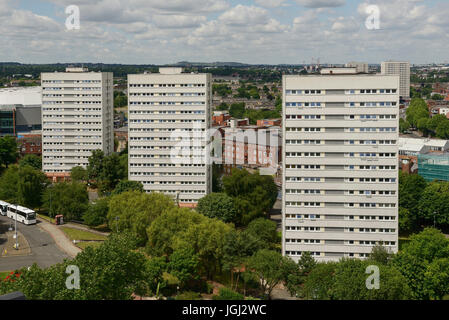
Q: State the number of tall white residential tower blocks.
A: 3